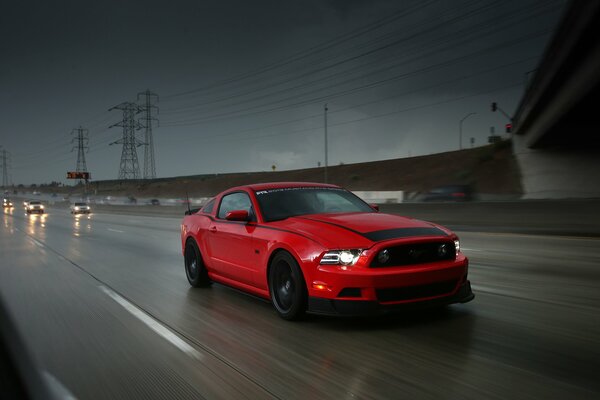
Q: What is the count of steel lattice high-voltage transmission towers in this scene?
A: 4